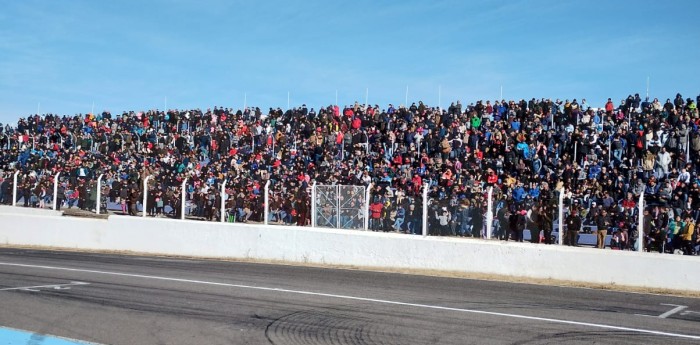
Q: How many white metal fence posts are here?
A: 13